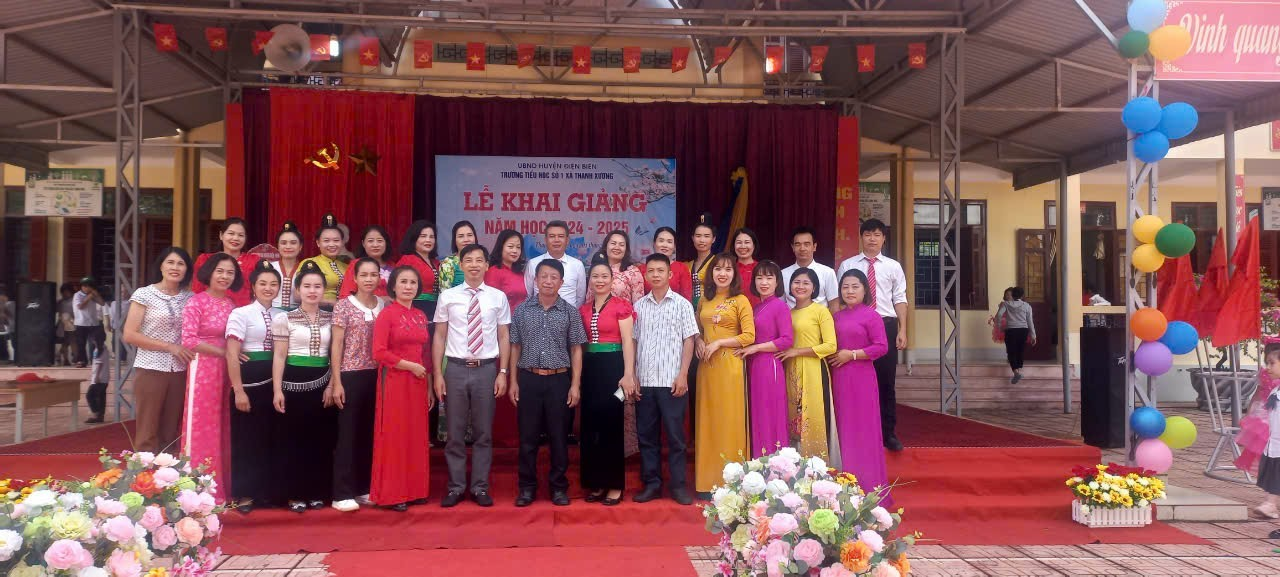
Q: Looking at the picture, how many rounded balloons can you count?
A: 15